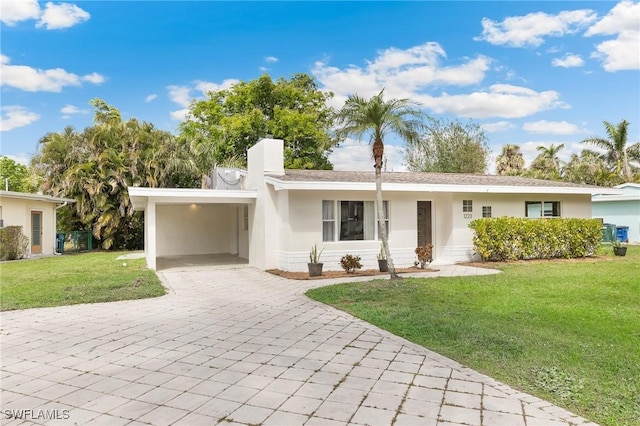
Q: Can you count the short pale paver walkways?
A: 1